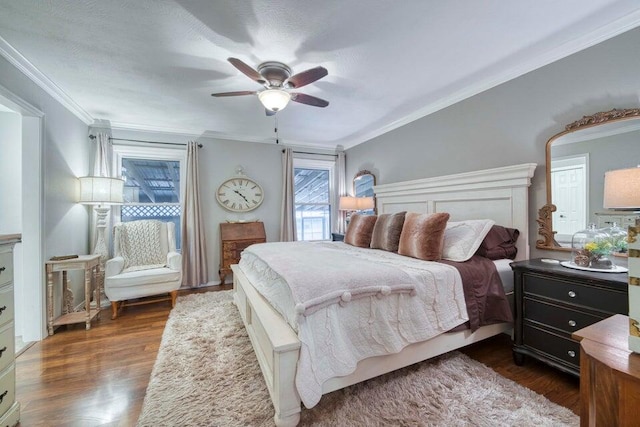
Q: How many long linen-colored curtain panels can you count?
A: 4